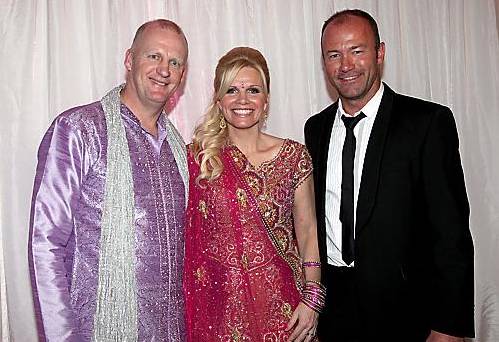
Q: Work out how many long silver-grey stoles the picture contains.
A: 1